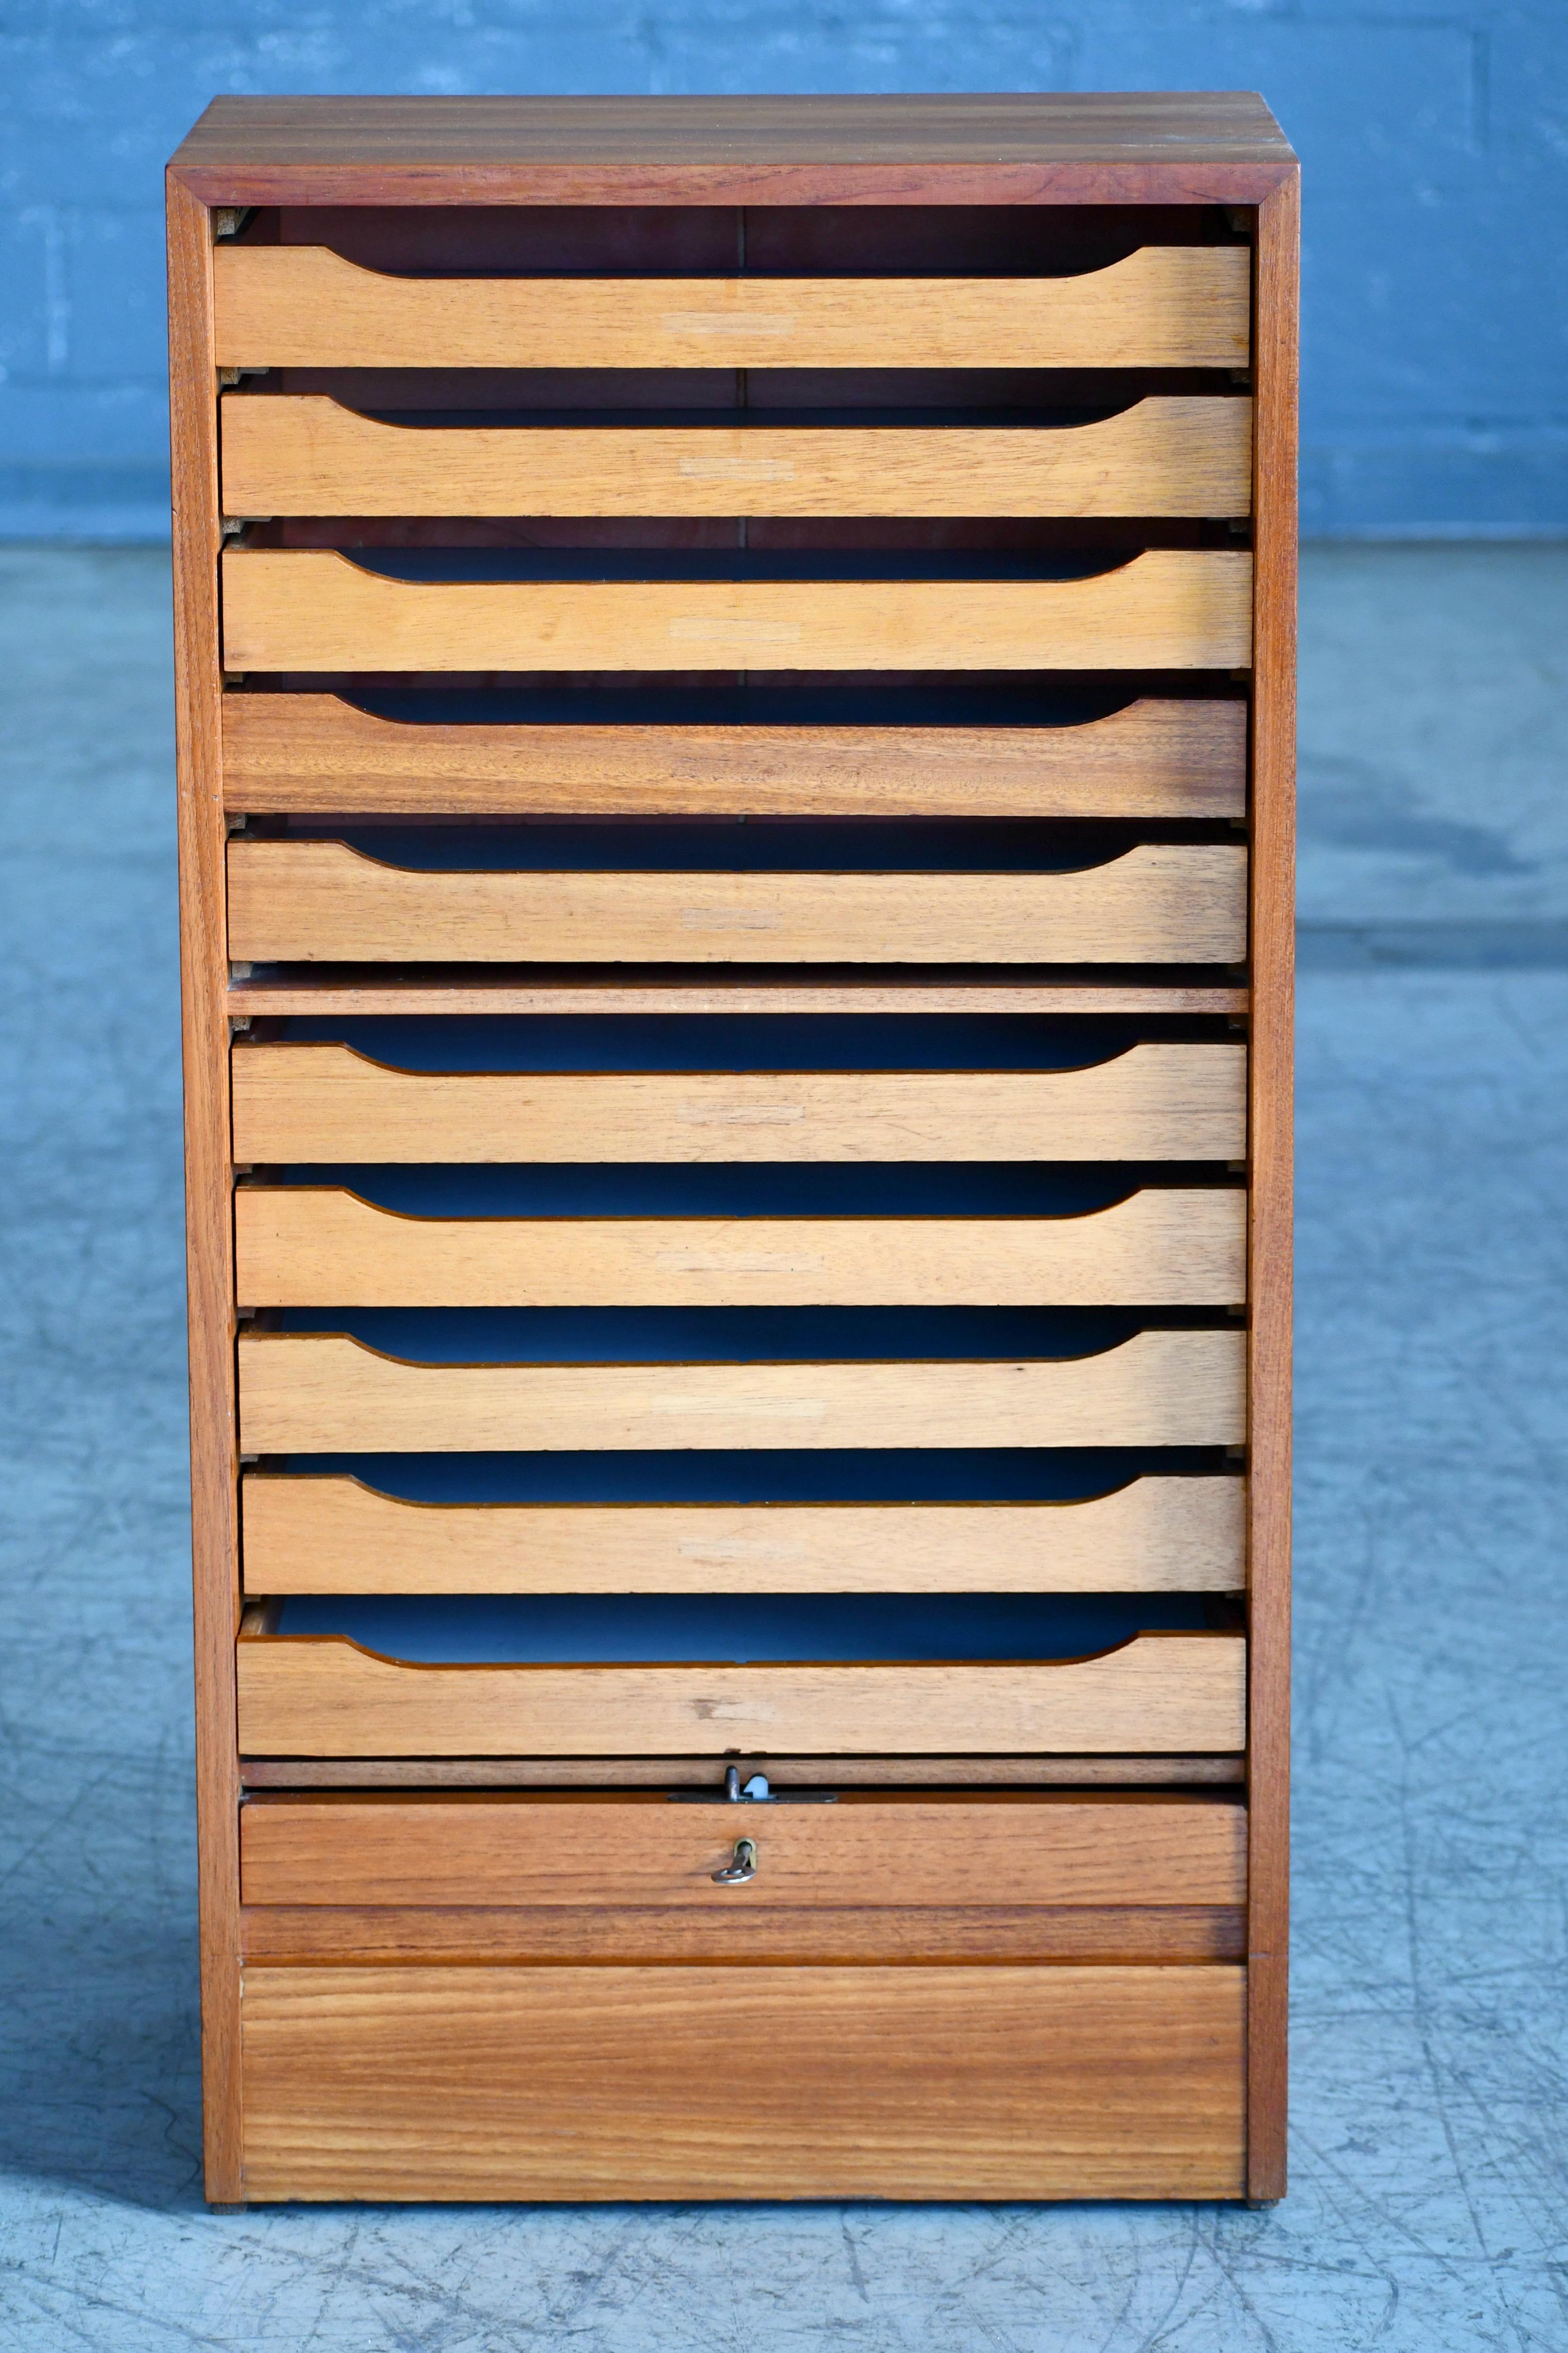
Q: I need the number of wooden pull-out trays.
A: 10